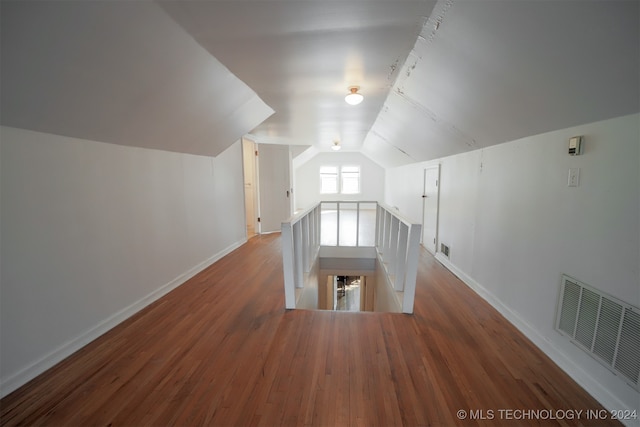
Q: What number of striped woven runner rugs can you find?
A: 0